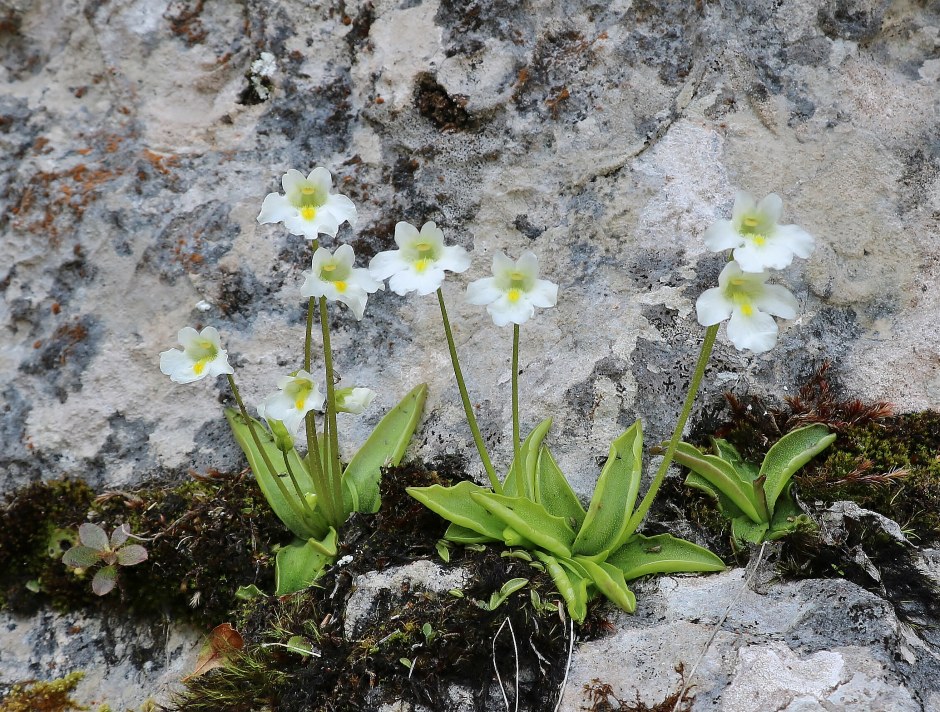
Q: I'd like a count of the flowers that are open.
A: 8